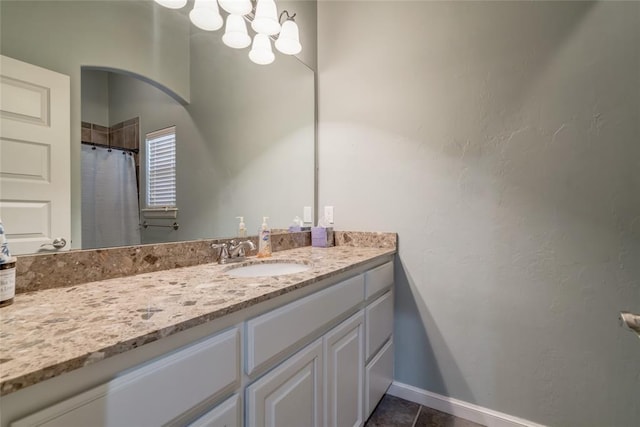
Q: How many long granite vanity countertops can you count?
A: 1